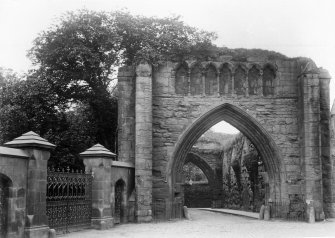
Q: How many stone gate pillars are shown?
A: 2